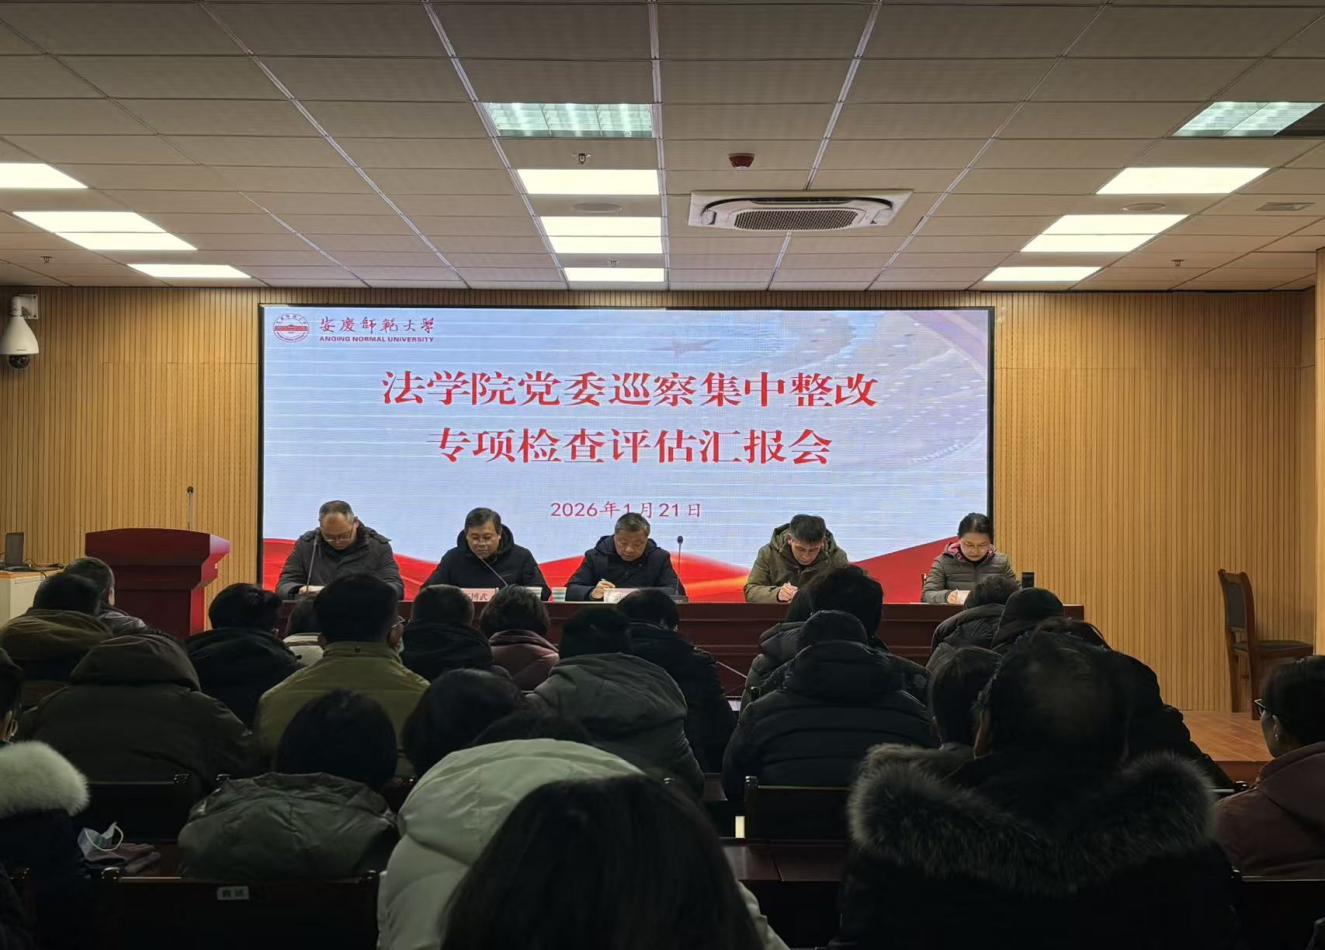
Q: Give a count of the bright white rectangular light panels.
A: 12